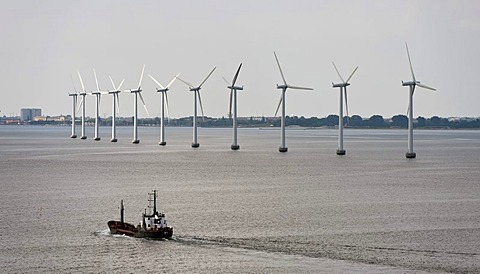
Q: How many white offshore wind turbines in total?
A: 11